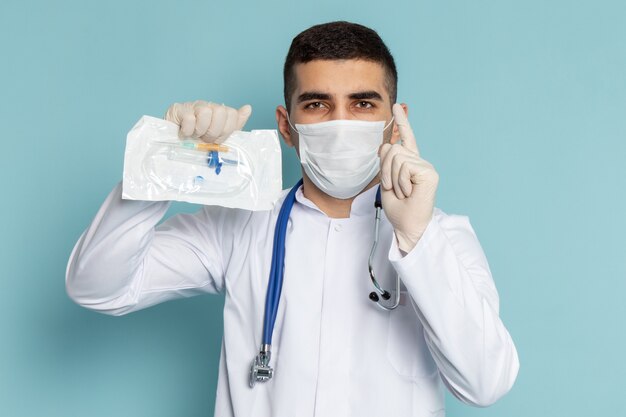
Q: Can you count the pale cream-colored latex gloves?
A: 2